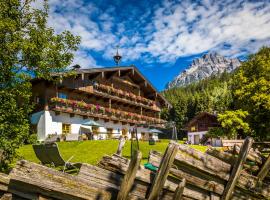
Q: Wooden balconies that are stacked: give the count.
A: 2